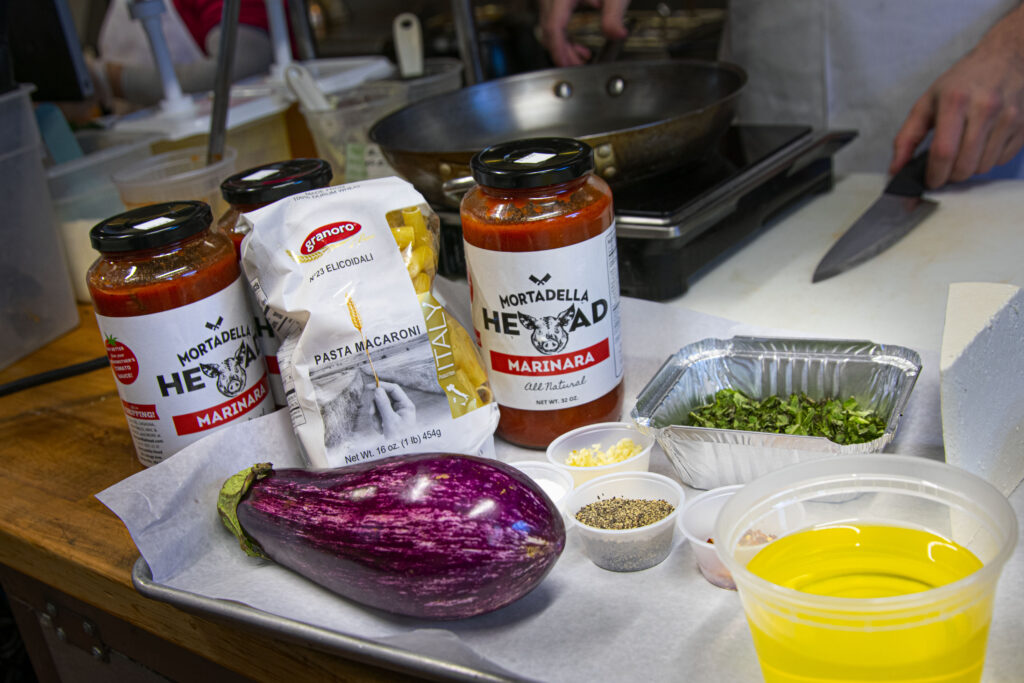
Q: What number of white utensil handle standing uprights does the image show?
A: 2